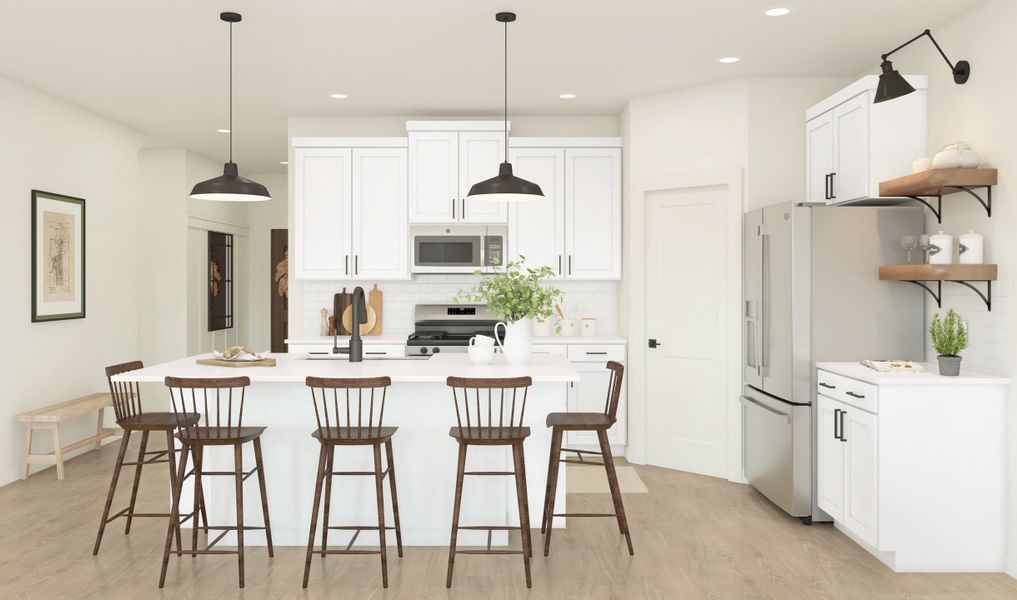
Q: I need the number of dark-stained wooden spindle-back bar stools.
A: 5